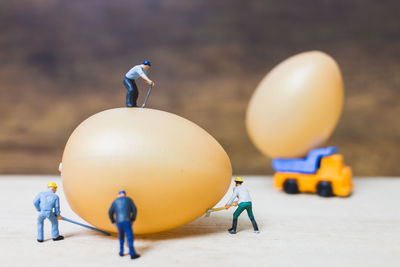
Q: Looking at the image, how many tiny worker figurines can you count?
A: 4